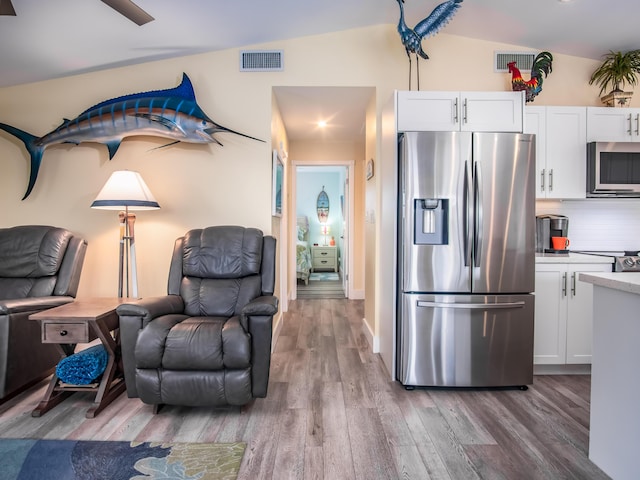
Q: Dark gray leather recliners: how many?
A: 2